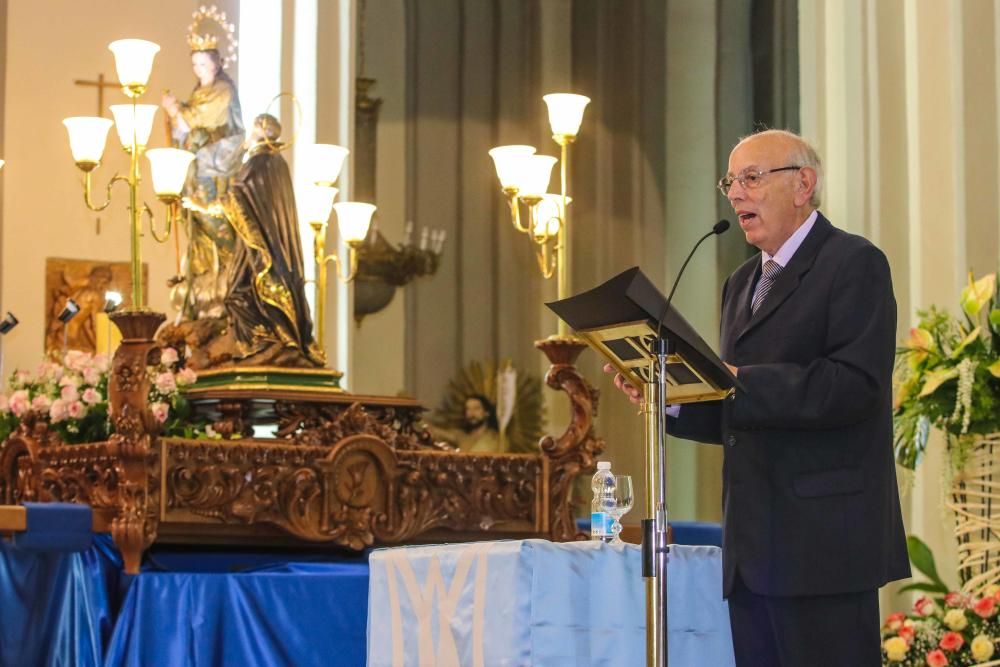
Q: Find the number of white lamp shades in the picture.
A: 11